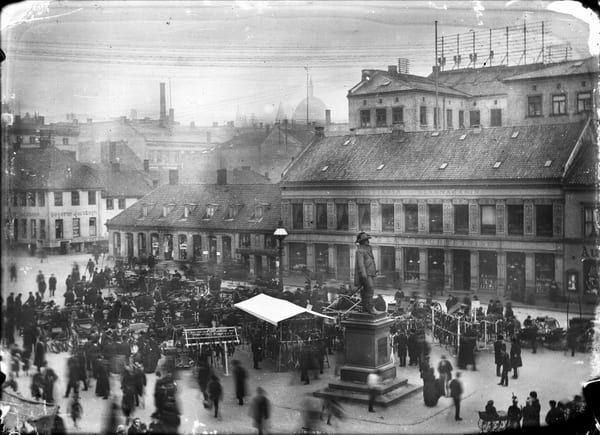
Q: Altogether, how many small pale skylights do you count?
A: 9